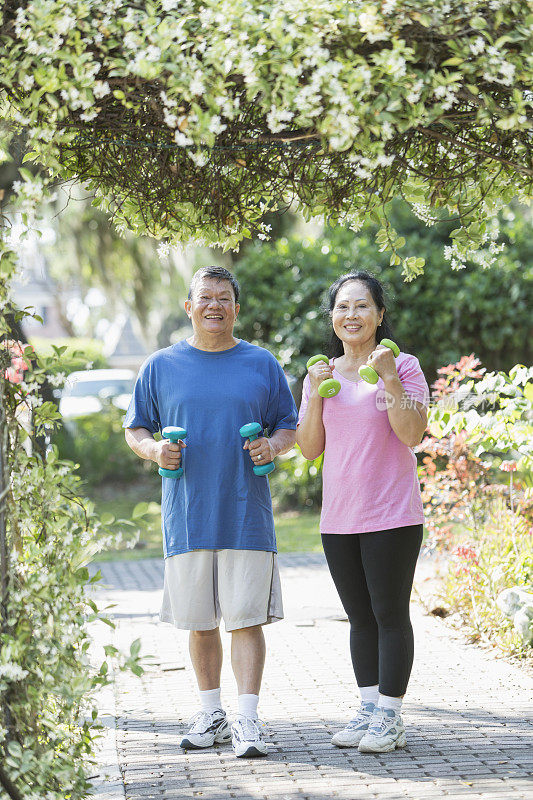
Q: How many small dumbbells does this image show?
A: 4